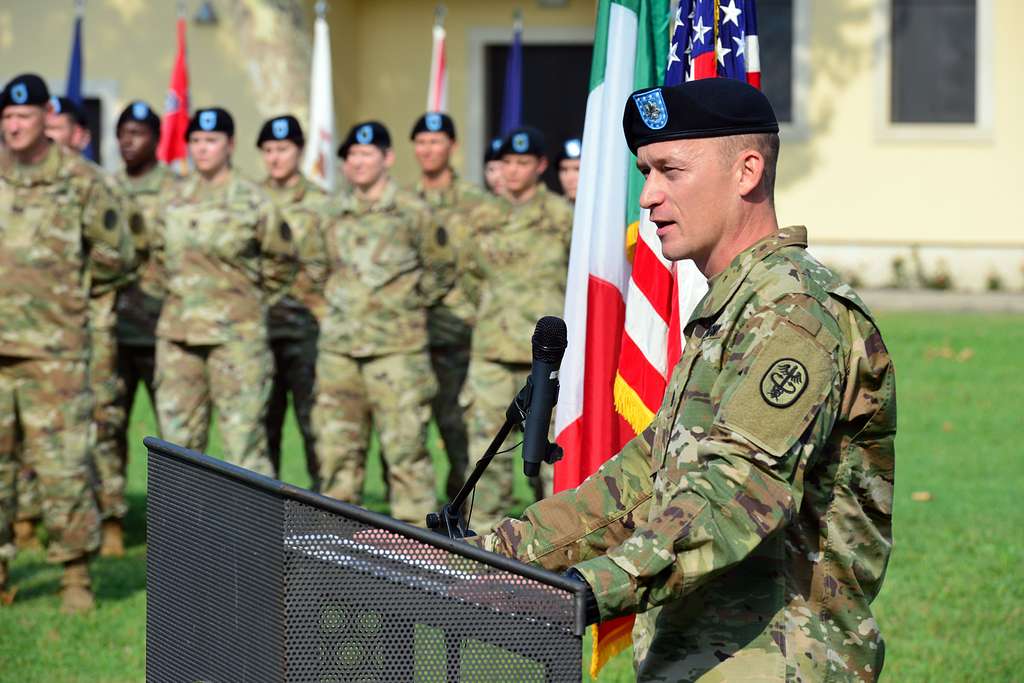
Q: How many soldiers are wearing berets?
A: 11